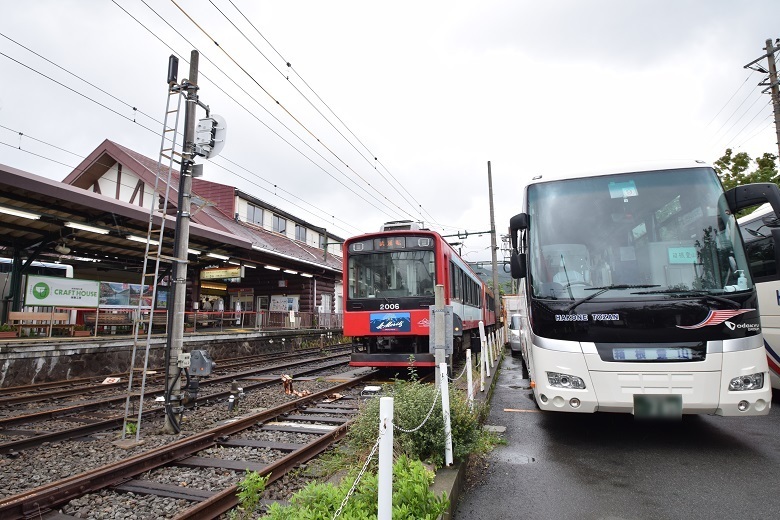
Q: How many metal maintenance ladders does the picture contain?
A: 1